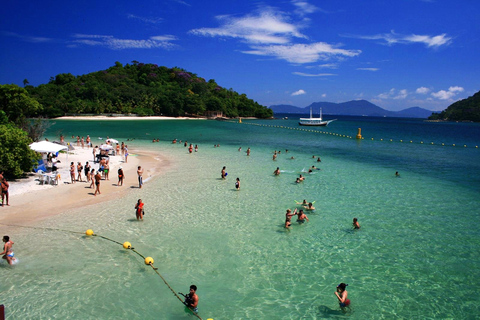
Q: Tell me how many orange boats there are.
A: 0